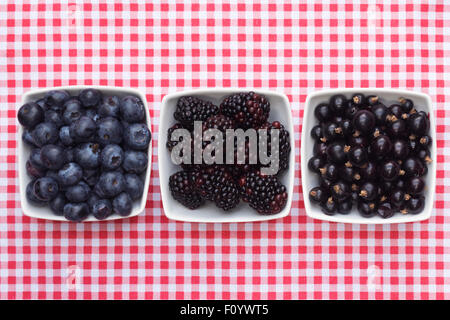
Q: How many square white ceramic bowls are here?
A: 3